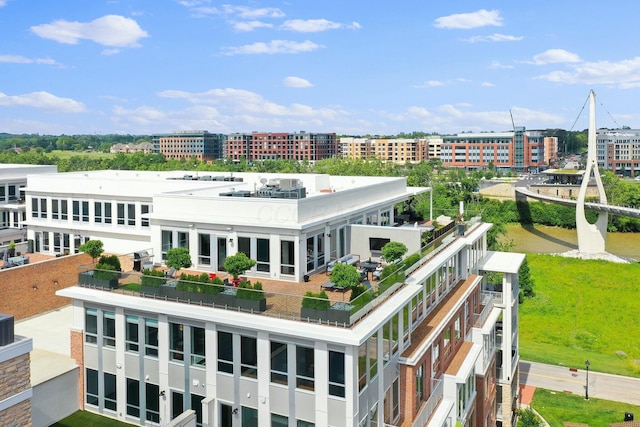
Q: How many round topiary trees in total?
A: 5